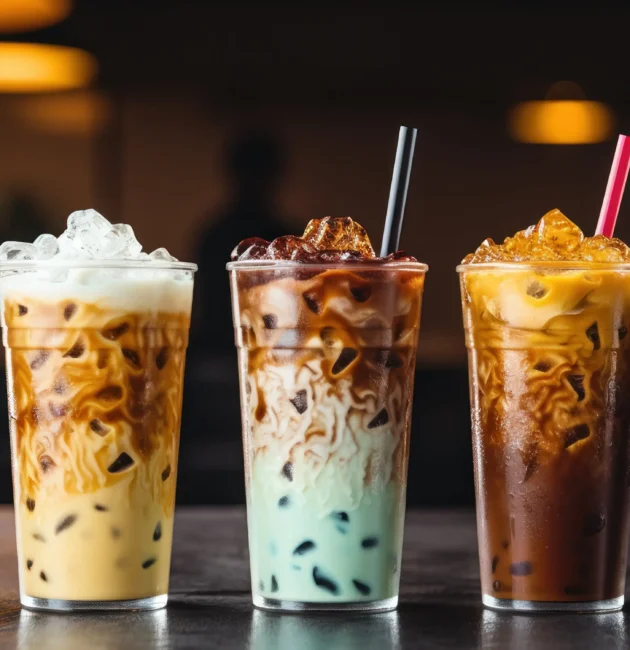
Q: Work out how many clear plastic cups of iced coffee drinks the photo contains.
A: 3